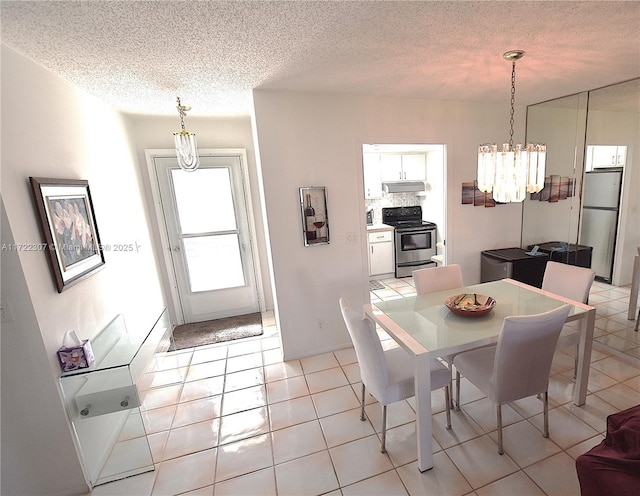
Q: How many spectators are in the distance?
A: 0